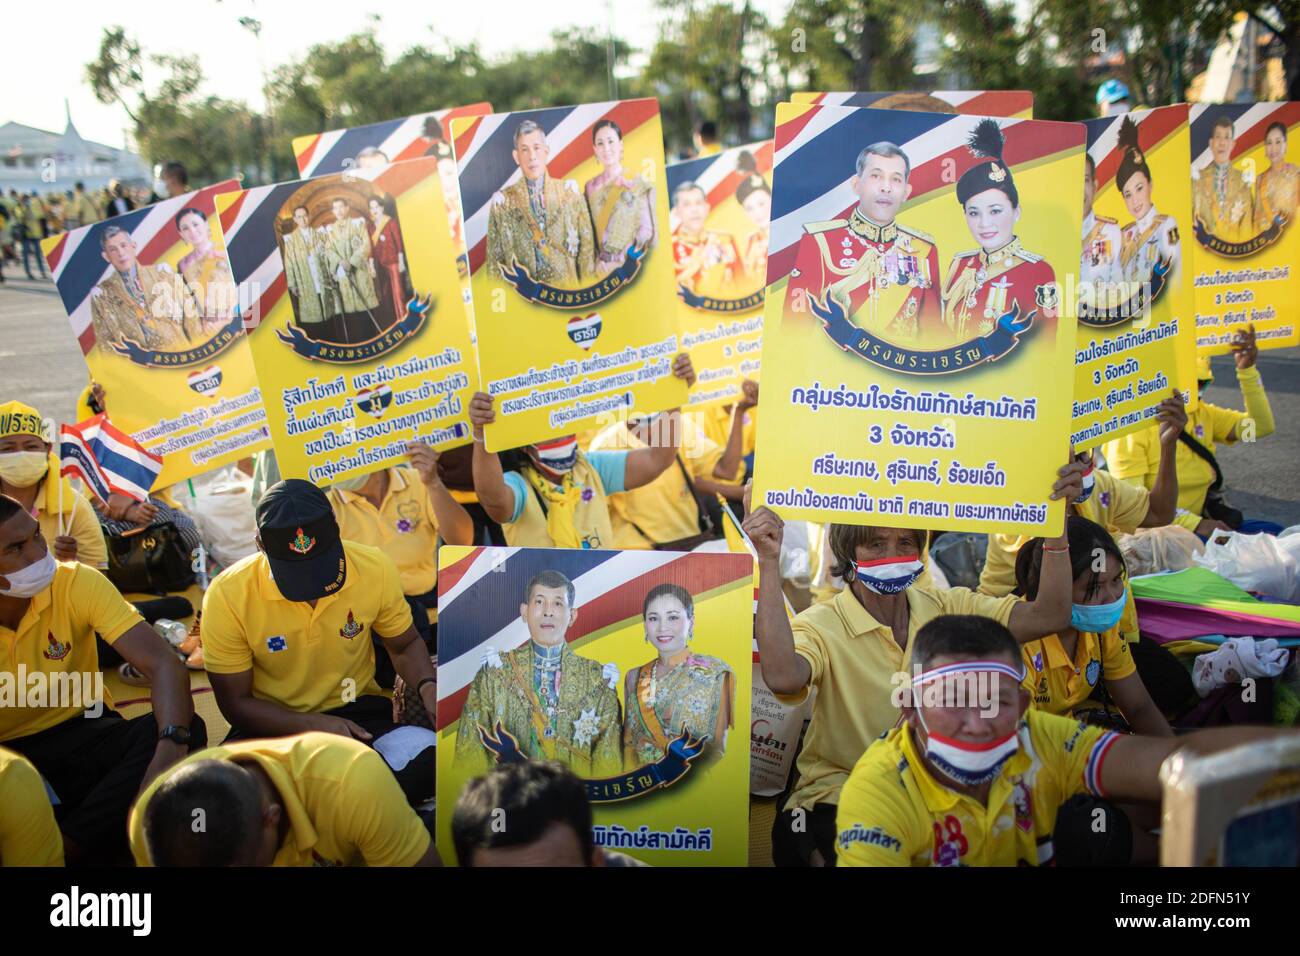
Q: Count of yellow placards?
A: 10